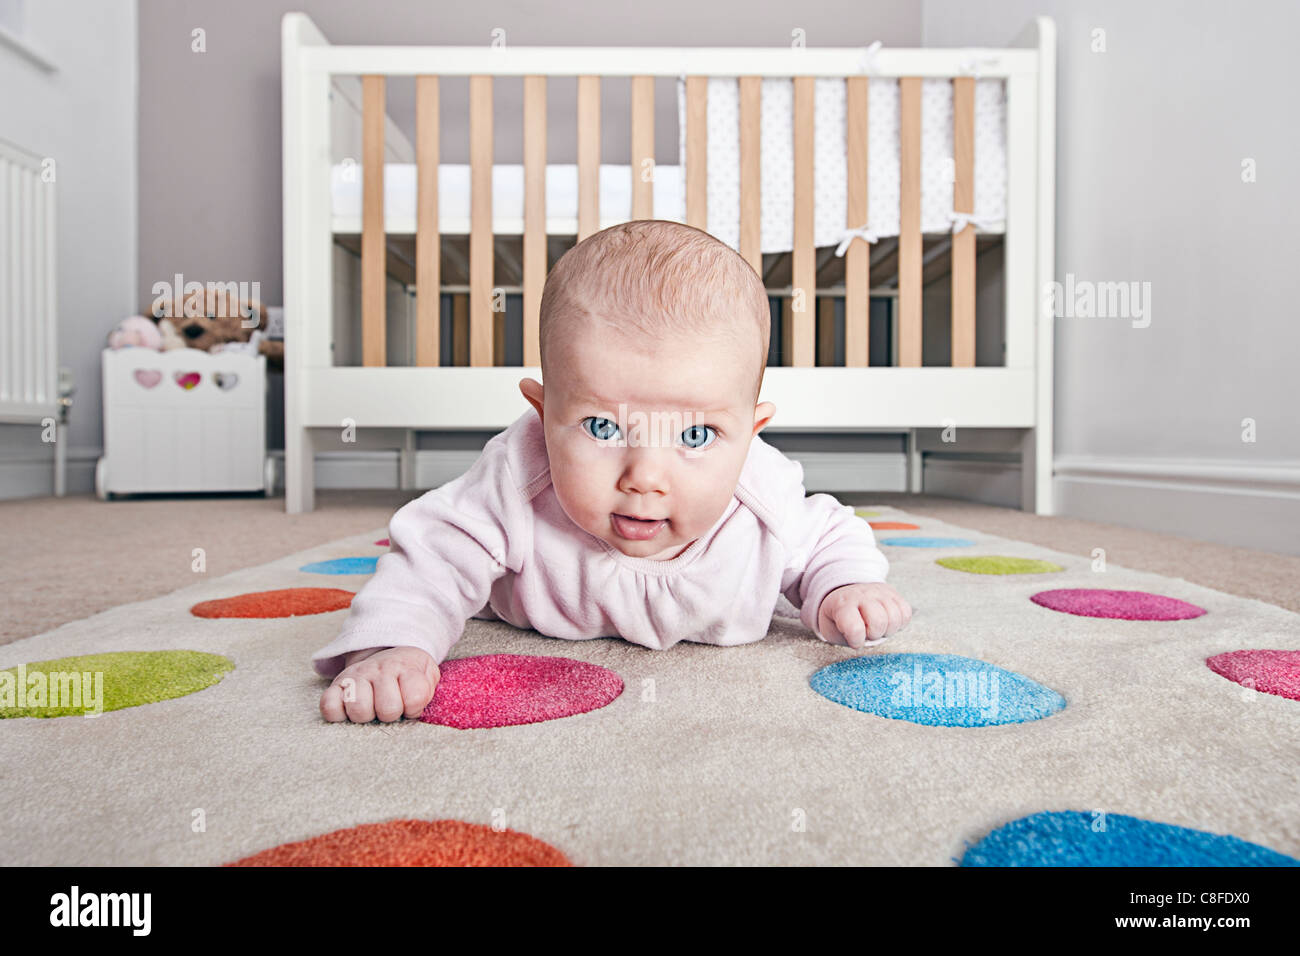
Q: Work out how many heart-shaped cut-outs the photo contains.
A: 3